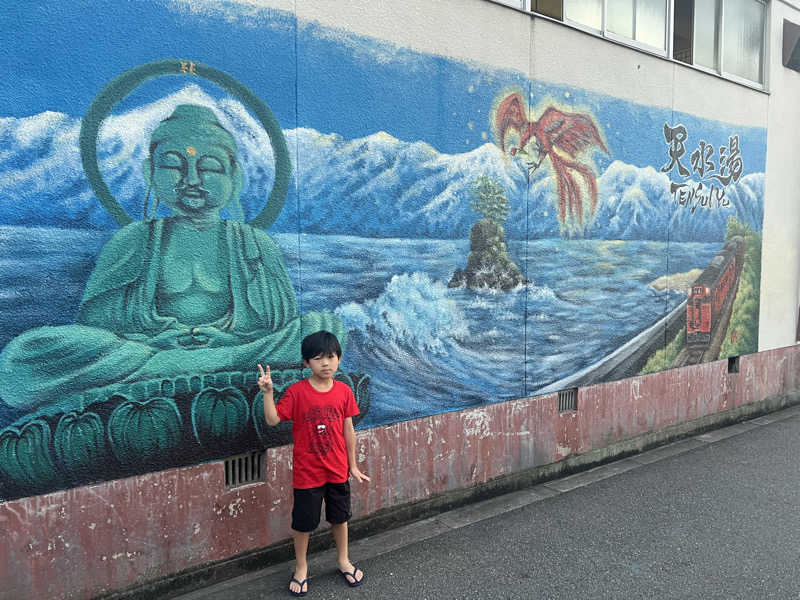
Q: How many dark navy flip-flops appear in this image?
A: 2